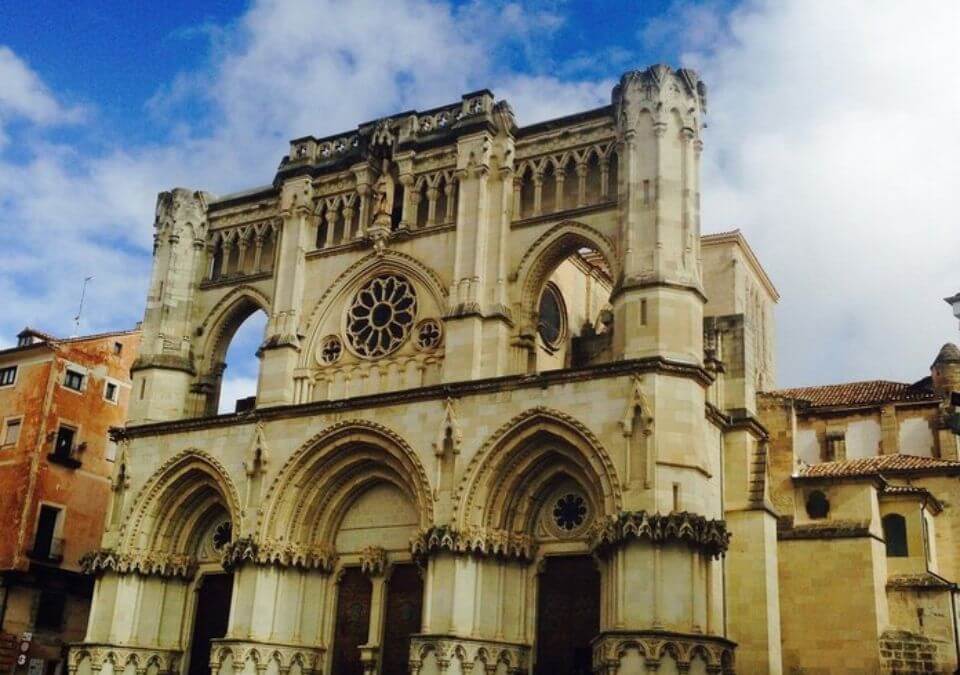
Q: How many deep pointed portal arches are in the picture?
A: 3